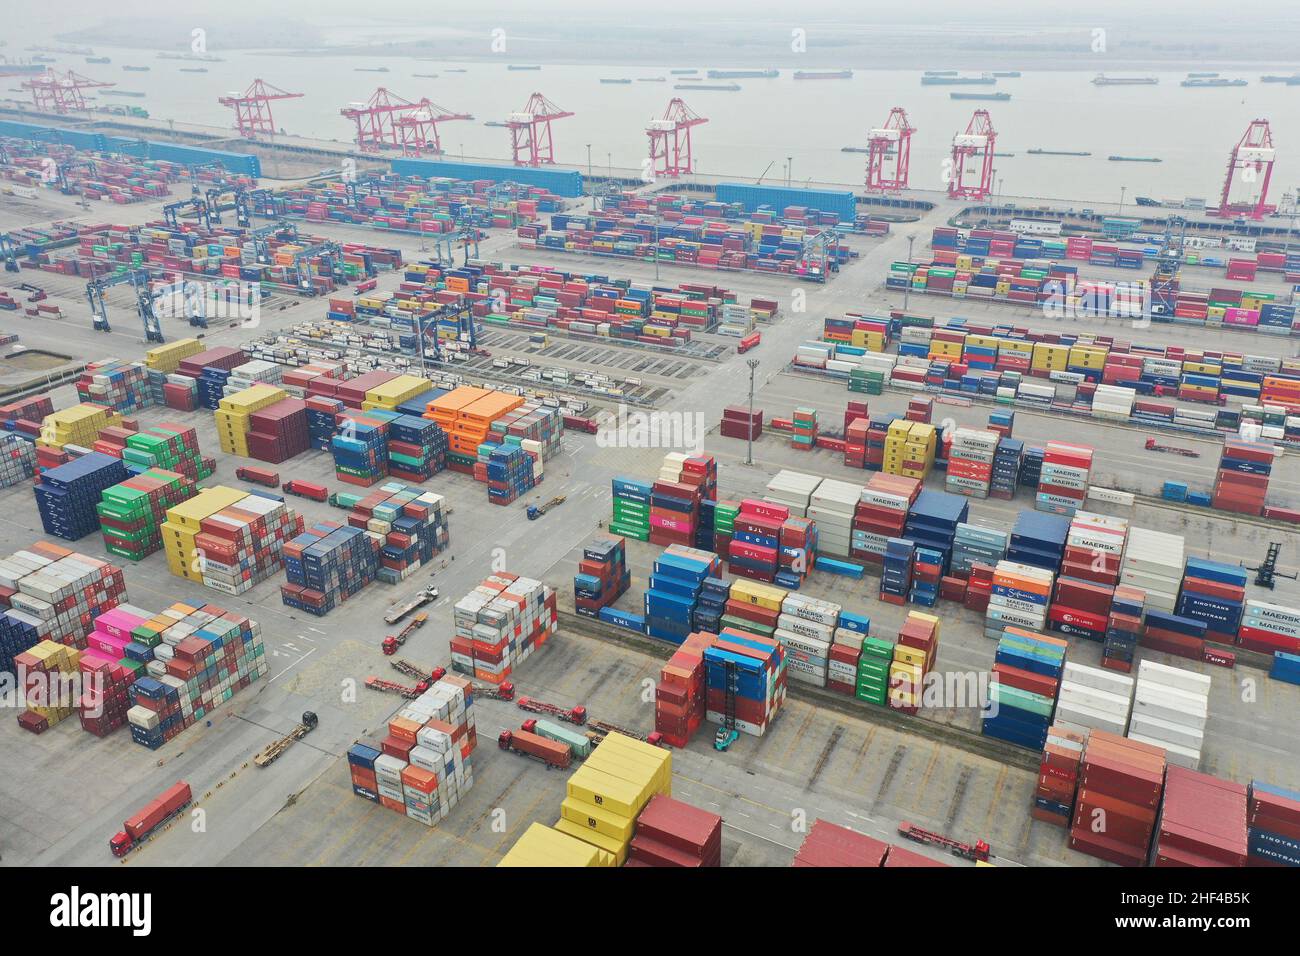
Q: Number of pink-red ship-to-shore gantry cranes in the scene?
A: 10